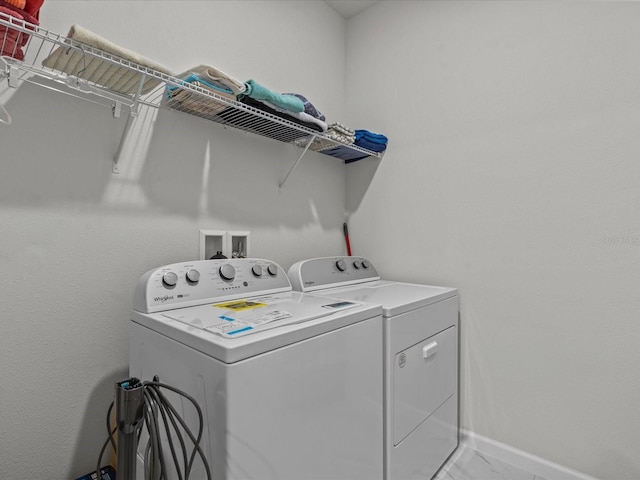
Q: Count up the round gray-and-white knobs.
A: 8